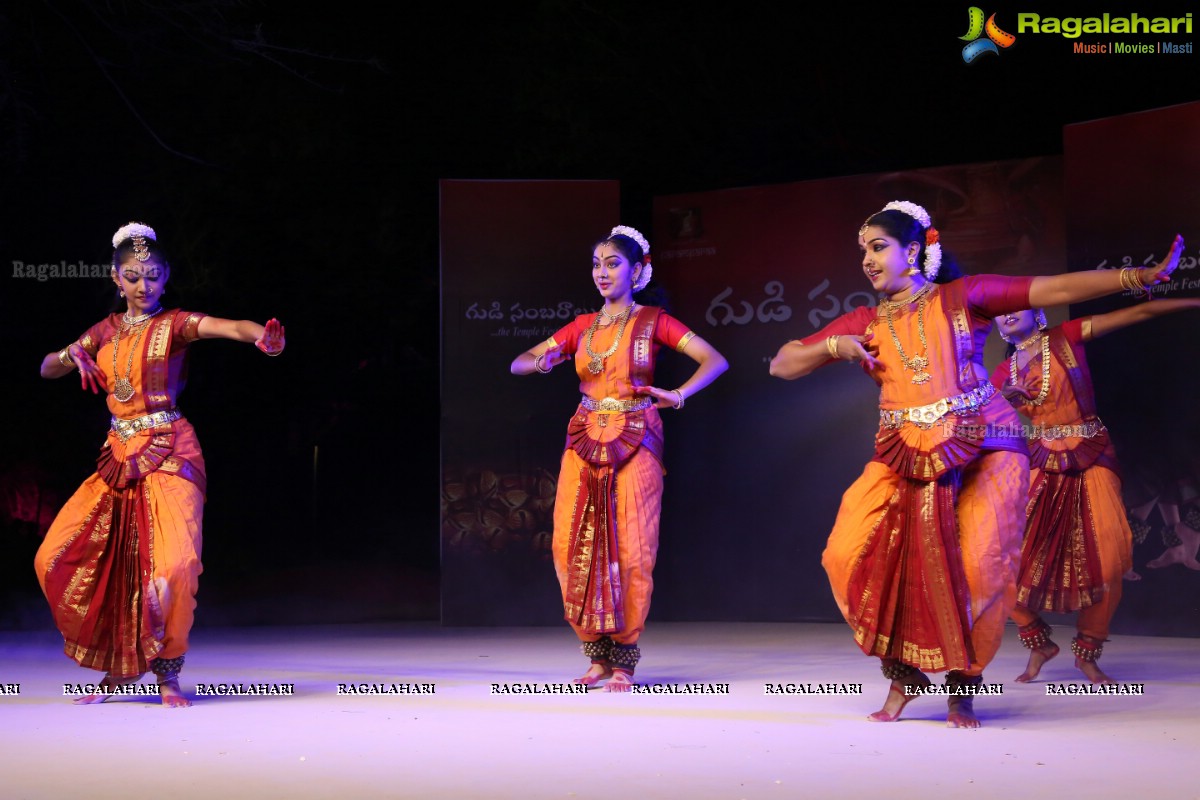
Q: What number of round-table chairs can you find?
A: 0